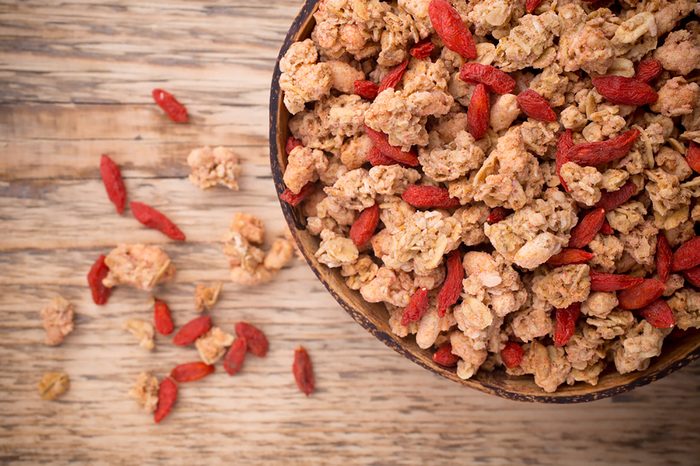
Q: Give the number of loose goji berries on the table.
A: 11